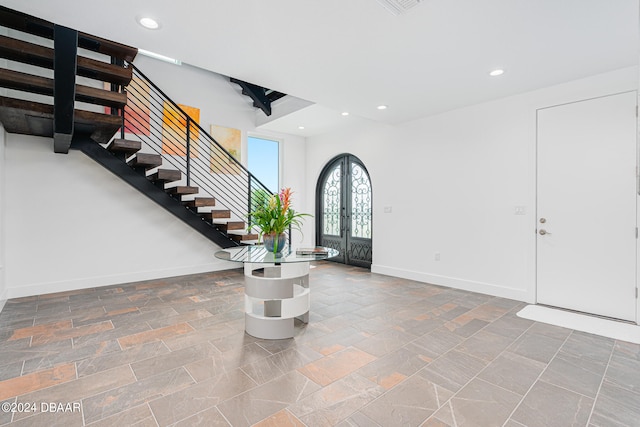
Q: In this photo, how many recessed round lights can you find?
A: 5